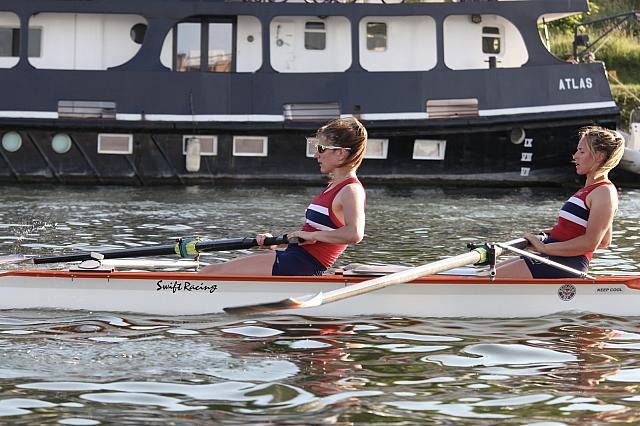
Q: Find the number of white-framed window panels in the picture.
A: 6